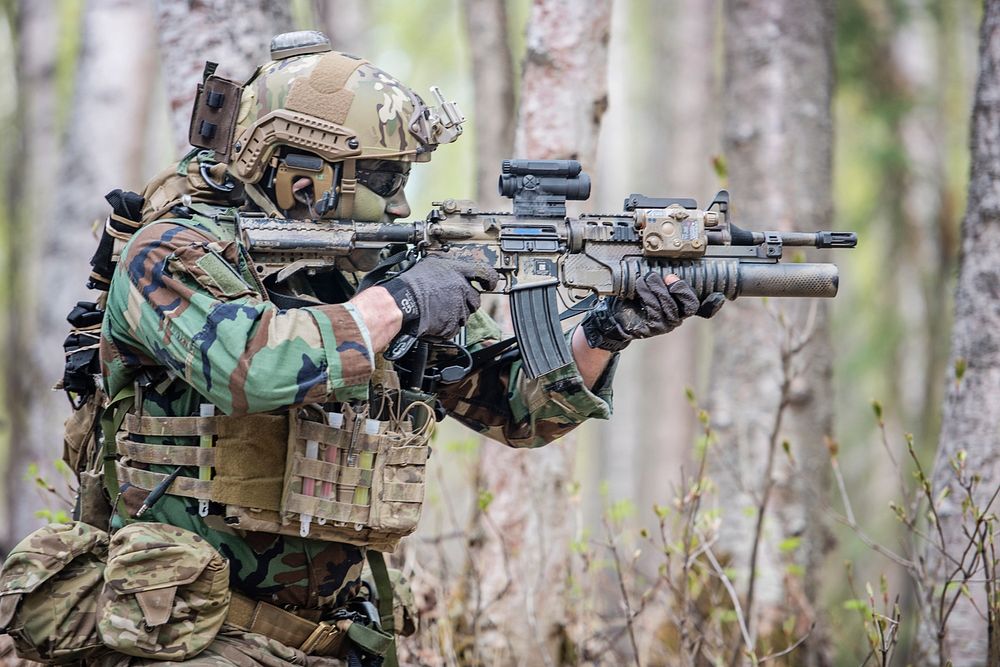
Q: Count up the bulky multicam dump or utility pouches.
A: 2